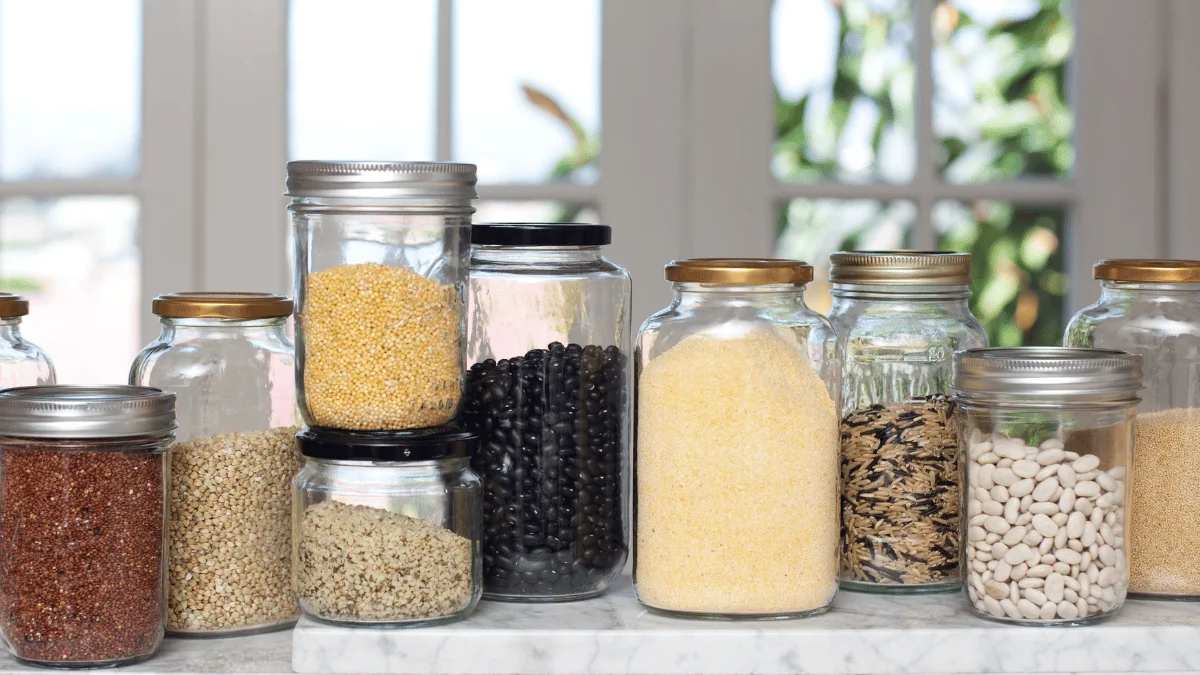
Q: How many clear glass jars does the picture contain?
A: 10